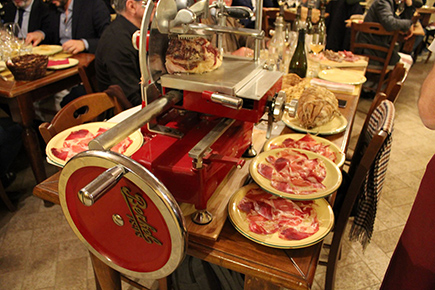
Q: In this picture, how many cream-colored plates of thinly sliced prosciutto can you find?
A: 4